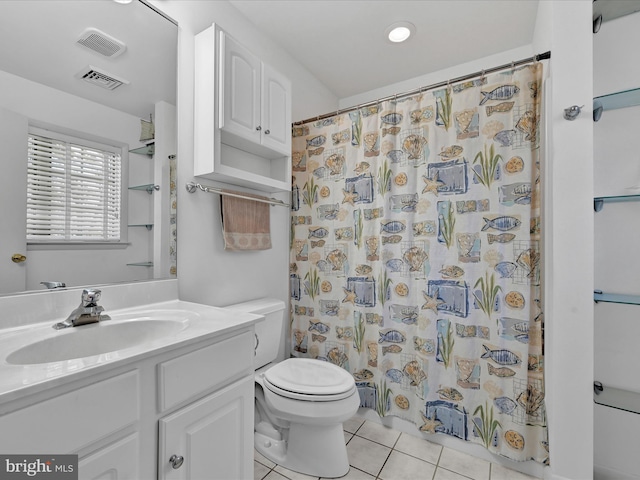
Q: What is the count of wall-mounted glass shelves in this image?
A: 5